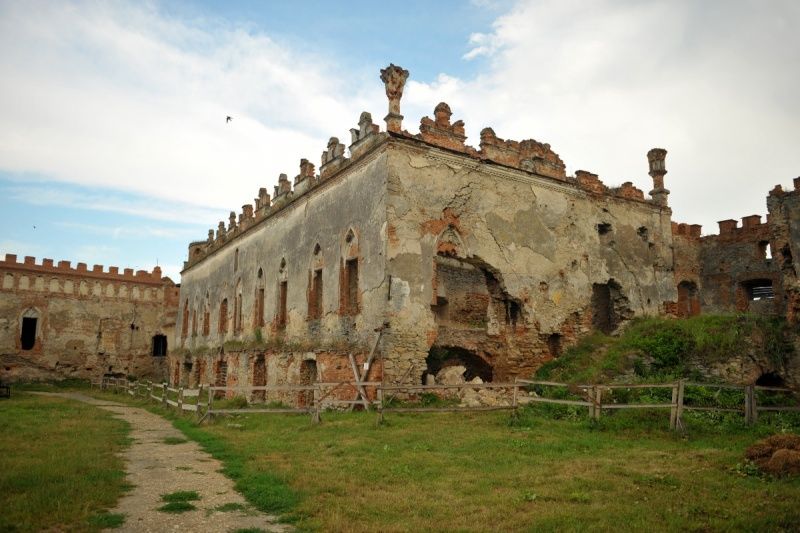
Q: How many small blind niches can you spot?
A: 12